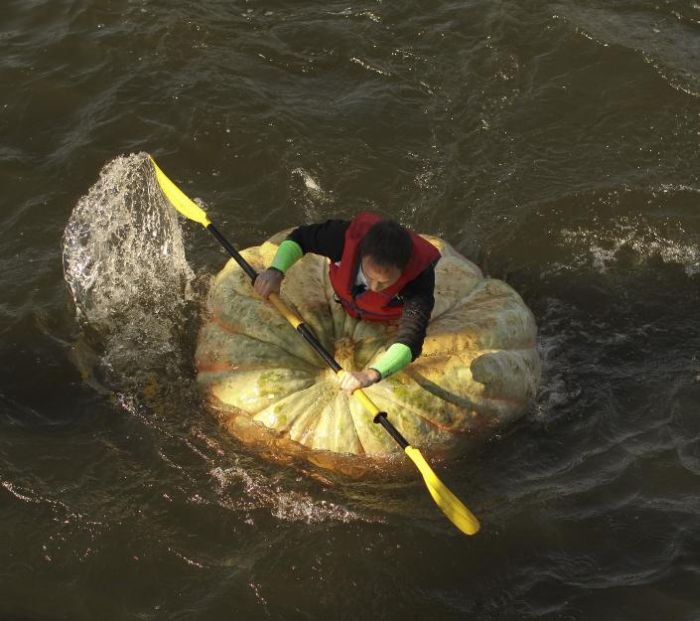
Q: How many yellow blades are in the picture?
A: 2